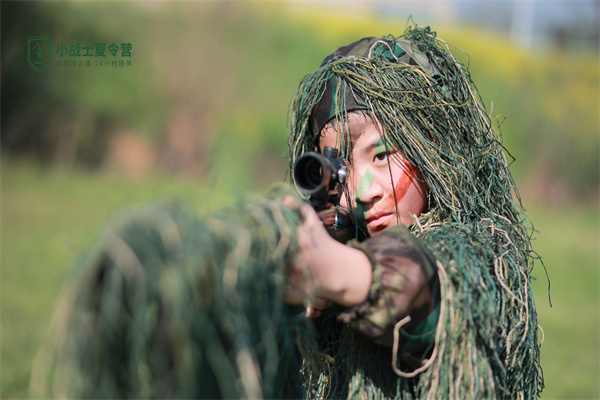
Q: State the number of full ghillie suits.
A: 1